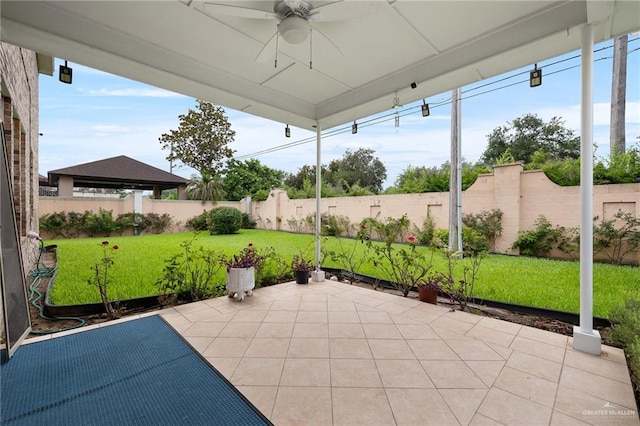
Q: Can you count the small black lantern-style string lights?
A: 5